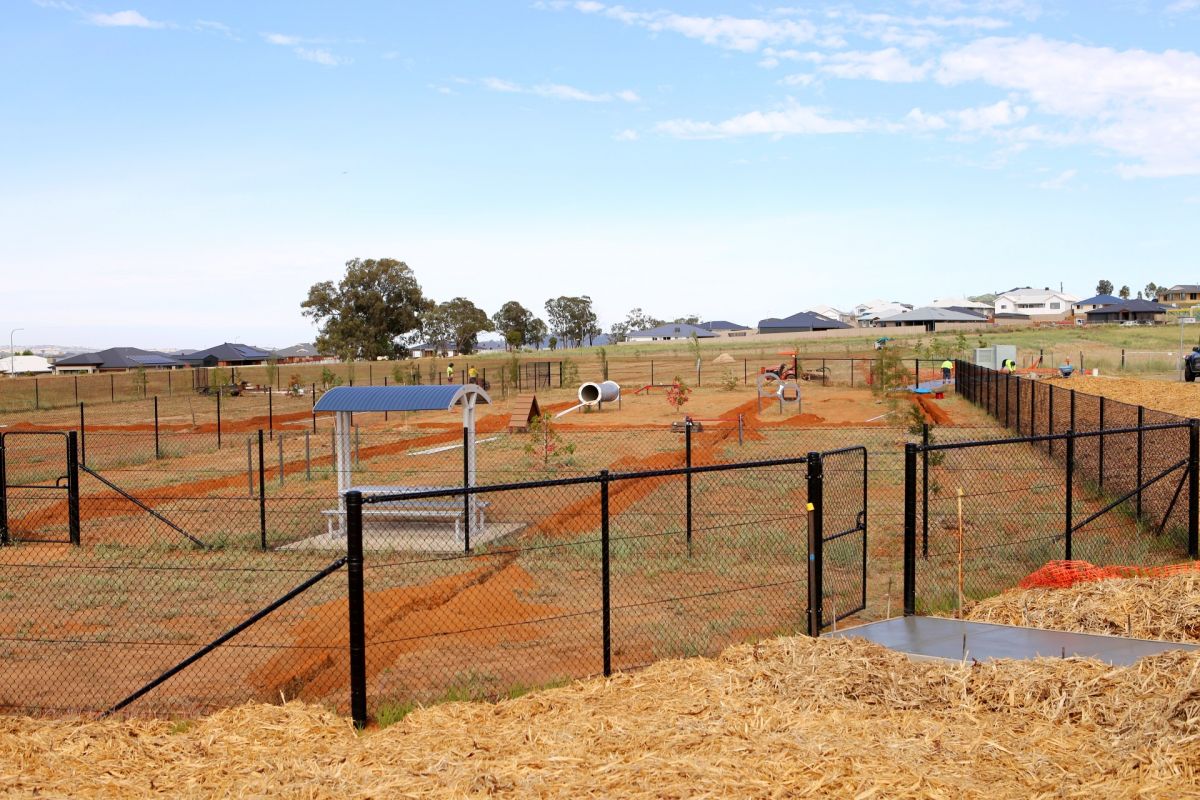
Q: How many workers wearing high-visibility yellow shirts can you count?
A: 4